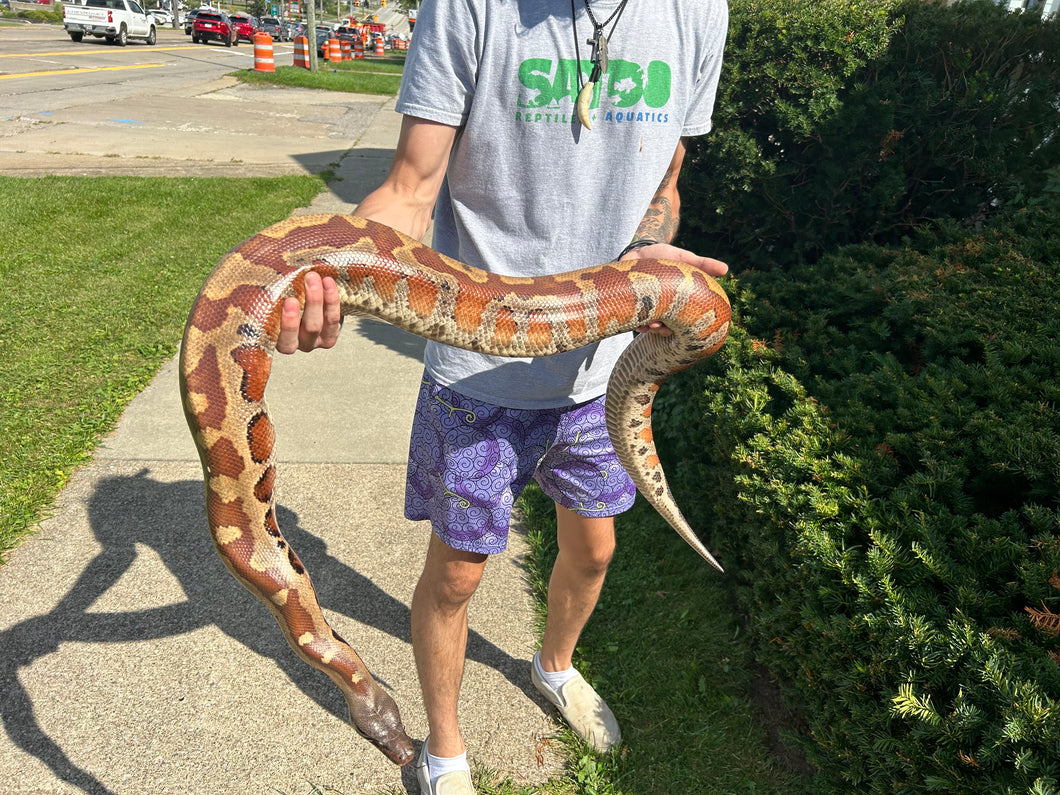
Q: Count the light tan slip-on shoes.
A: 2